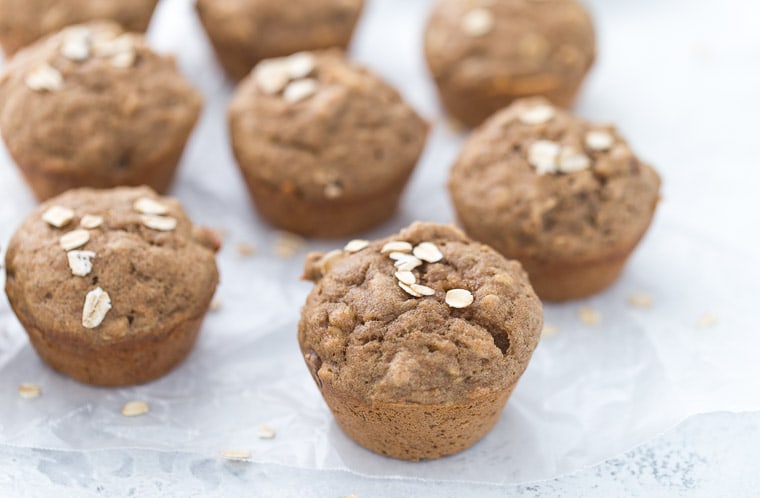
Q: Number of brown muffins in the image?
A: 8